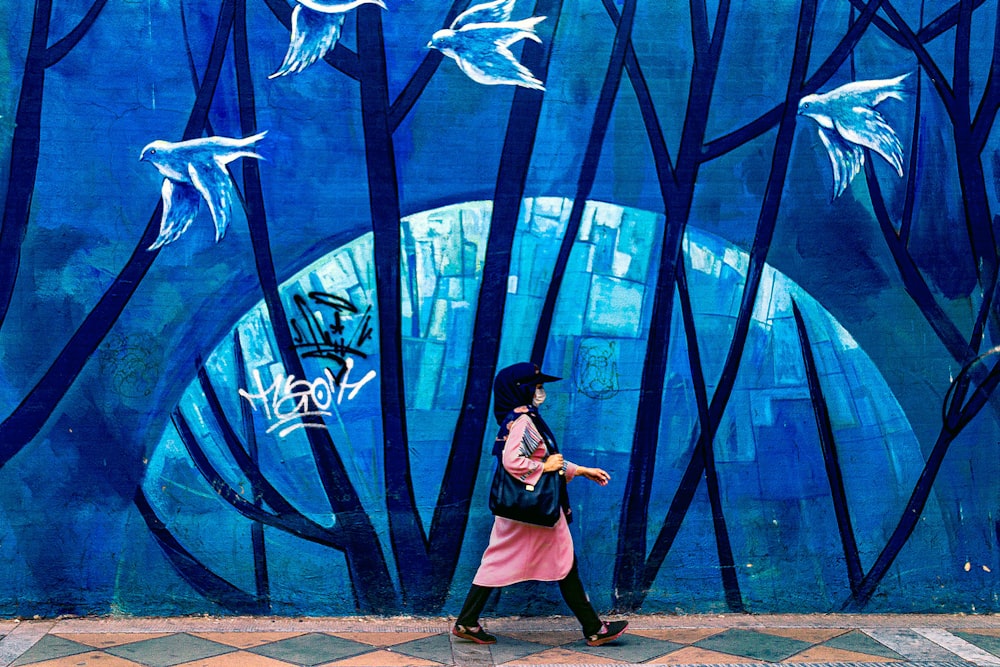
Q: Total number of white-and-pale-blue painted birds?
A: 4